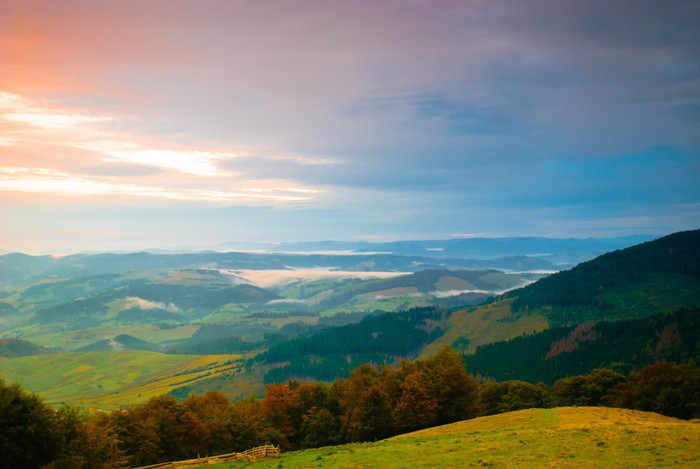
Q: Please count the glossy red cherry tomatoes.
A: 0